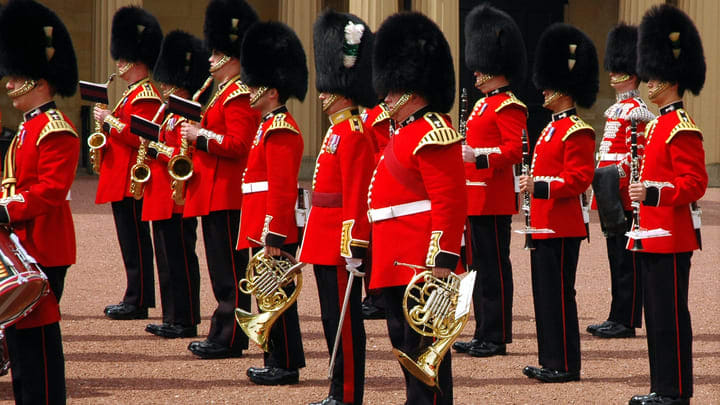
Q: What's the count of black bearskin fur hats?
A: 11